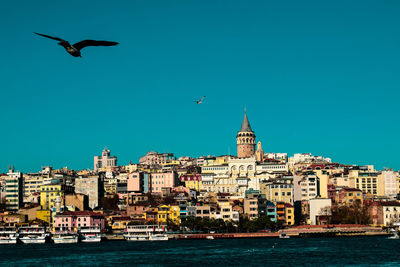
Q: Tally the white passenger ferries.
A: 5